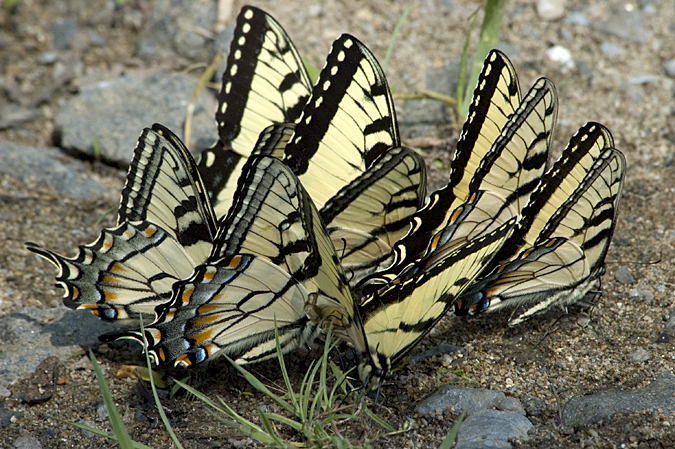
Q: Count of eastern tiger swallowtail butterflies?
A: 7